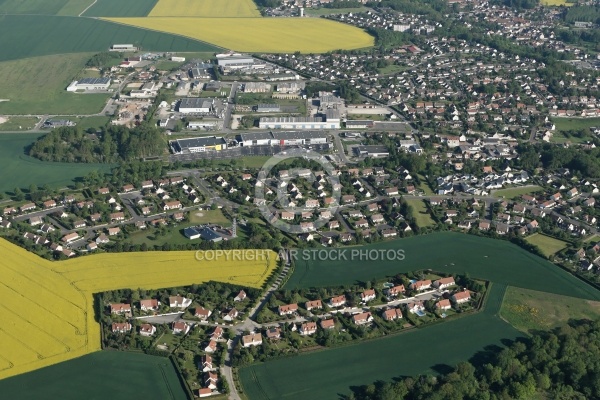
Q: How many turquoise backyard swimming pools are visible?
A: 4